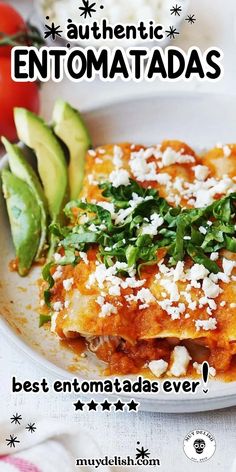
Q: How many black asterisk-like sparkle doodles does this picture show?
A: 9